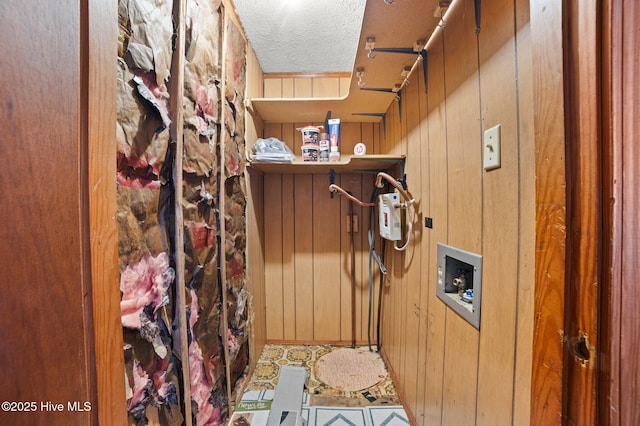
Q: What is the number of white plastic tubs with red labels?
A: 2